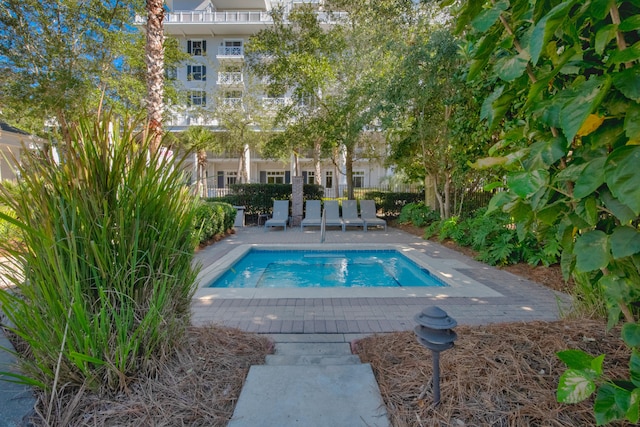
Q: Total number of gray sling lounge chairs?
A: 5